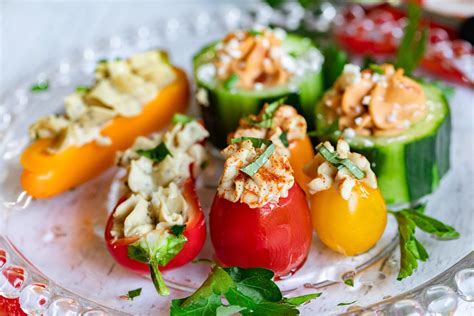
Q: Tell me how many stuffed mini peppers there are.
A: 2